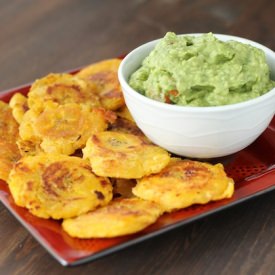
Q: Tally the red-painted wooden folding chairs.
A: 0